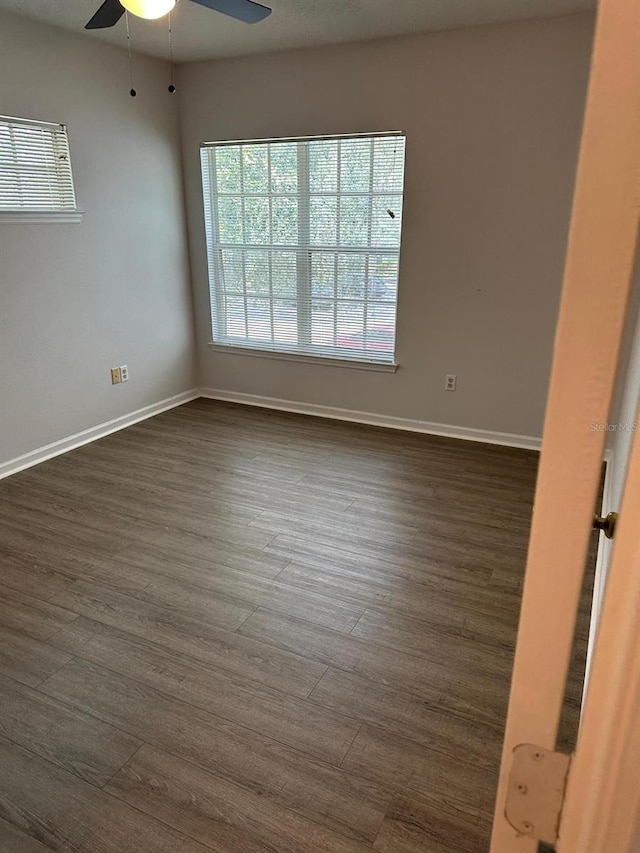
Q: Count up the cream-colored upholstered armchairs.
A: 0